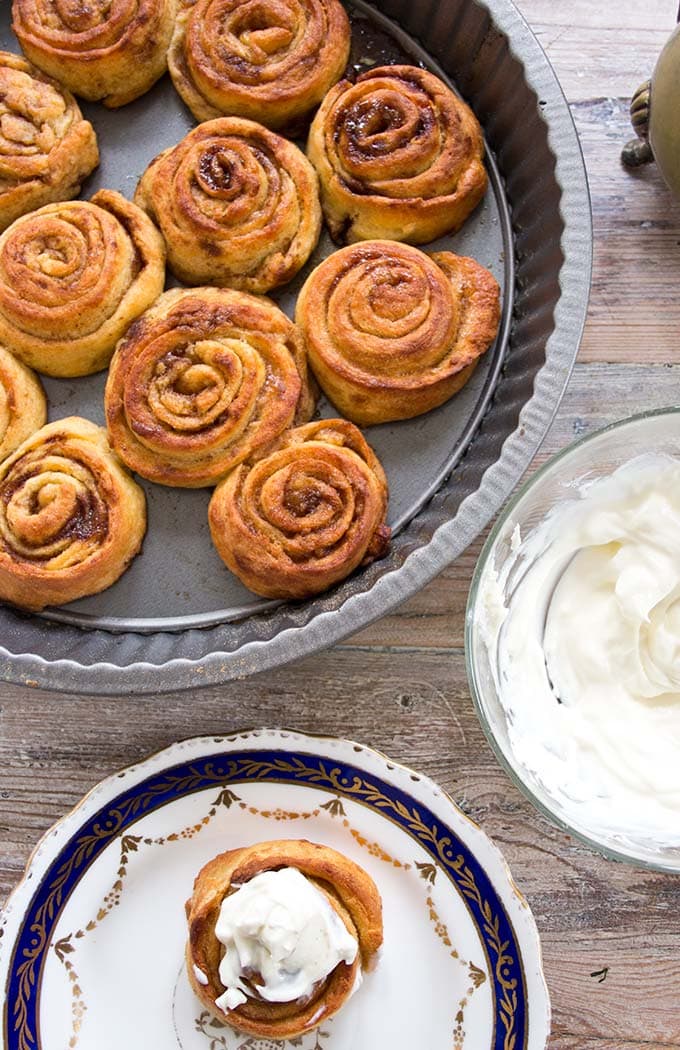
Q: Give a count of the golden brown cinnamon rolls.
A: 12